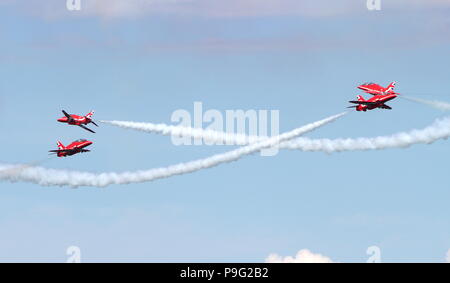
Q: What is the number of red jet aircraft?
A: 4